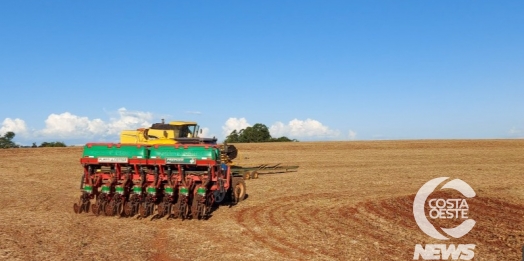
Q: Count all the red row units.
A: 8